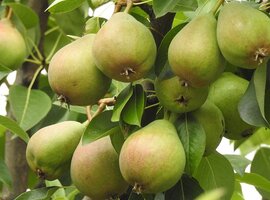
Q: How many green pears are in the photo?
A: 11